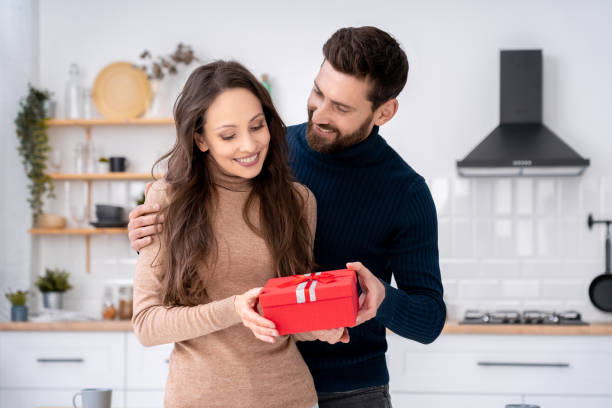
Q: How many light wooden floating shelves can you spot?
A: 3